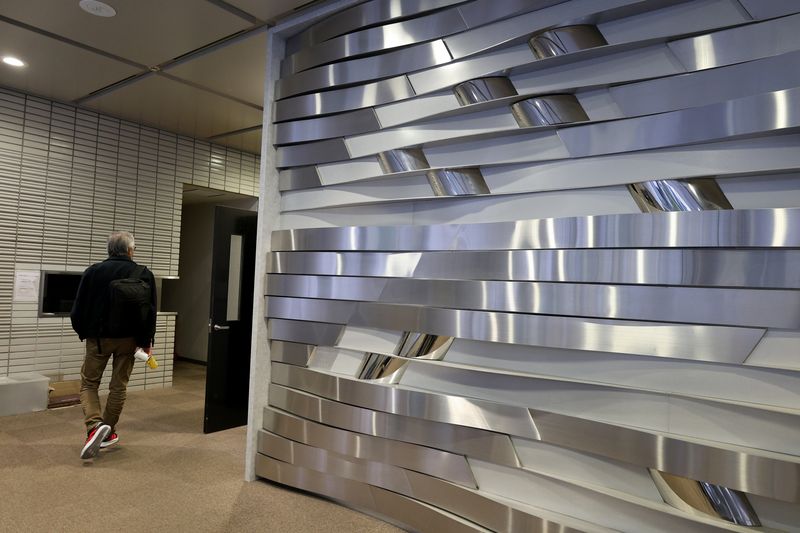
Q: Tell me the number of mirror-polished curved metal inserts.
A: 9